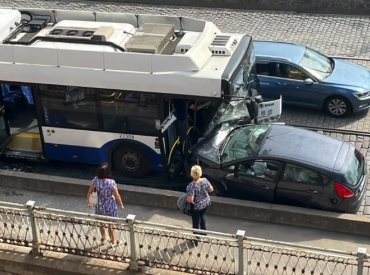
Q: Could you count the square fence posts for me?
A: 4